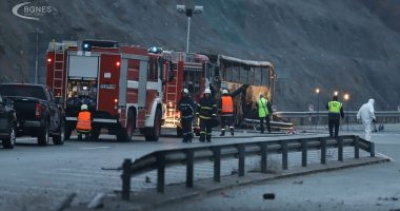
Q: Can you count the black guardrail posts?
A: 12